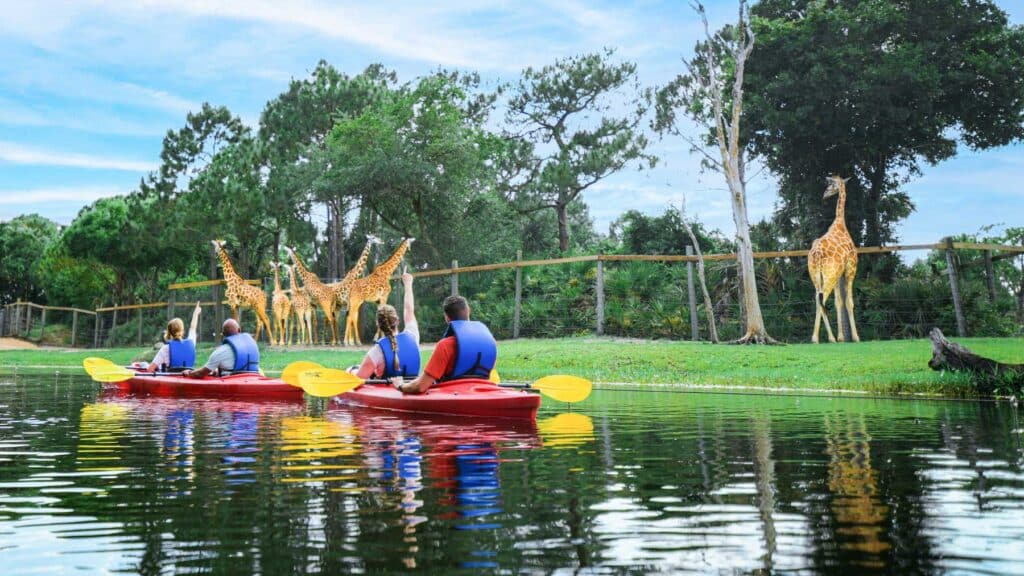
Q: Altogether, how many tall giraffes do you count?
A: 5